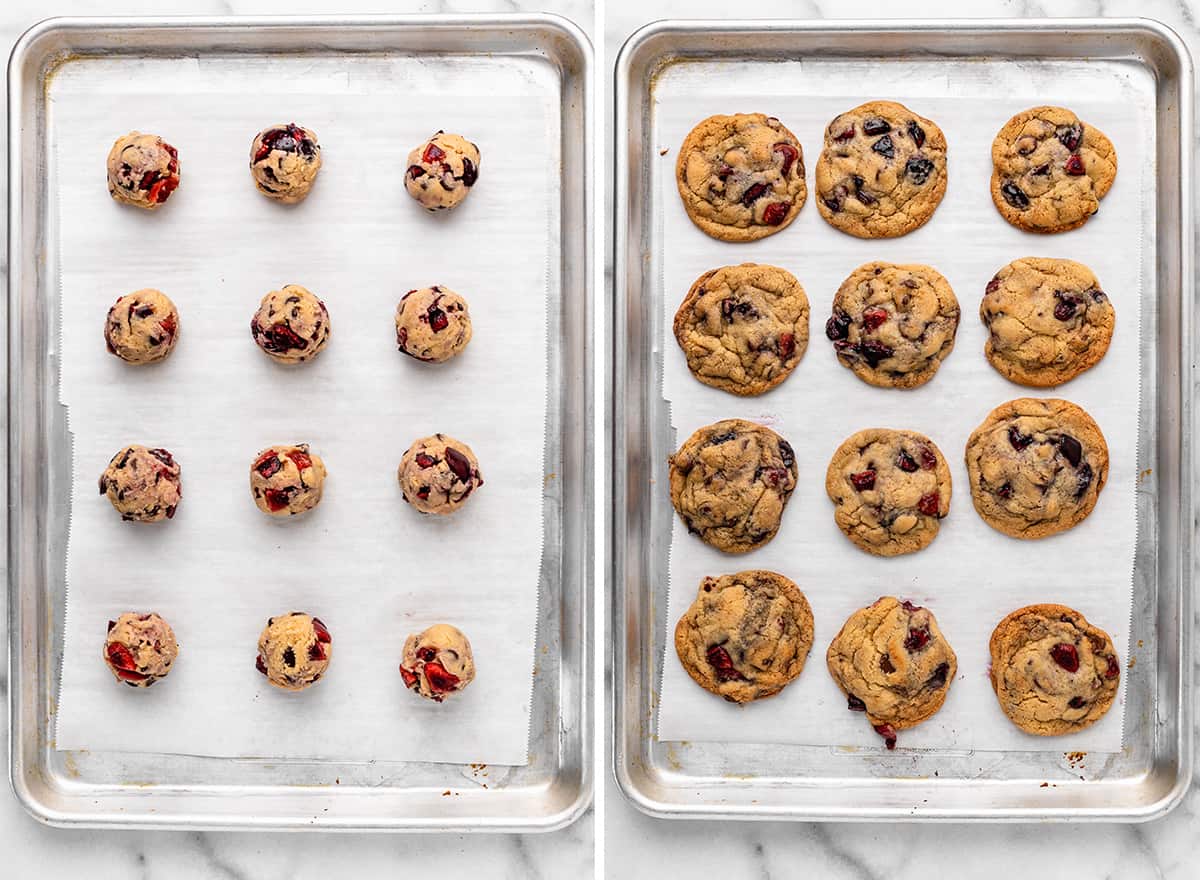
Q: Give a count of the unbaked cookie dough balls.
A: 12